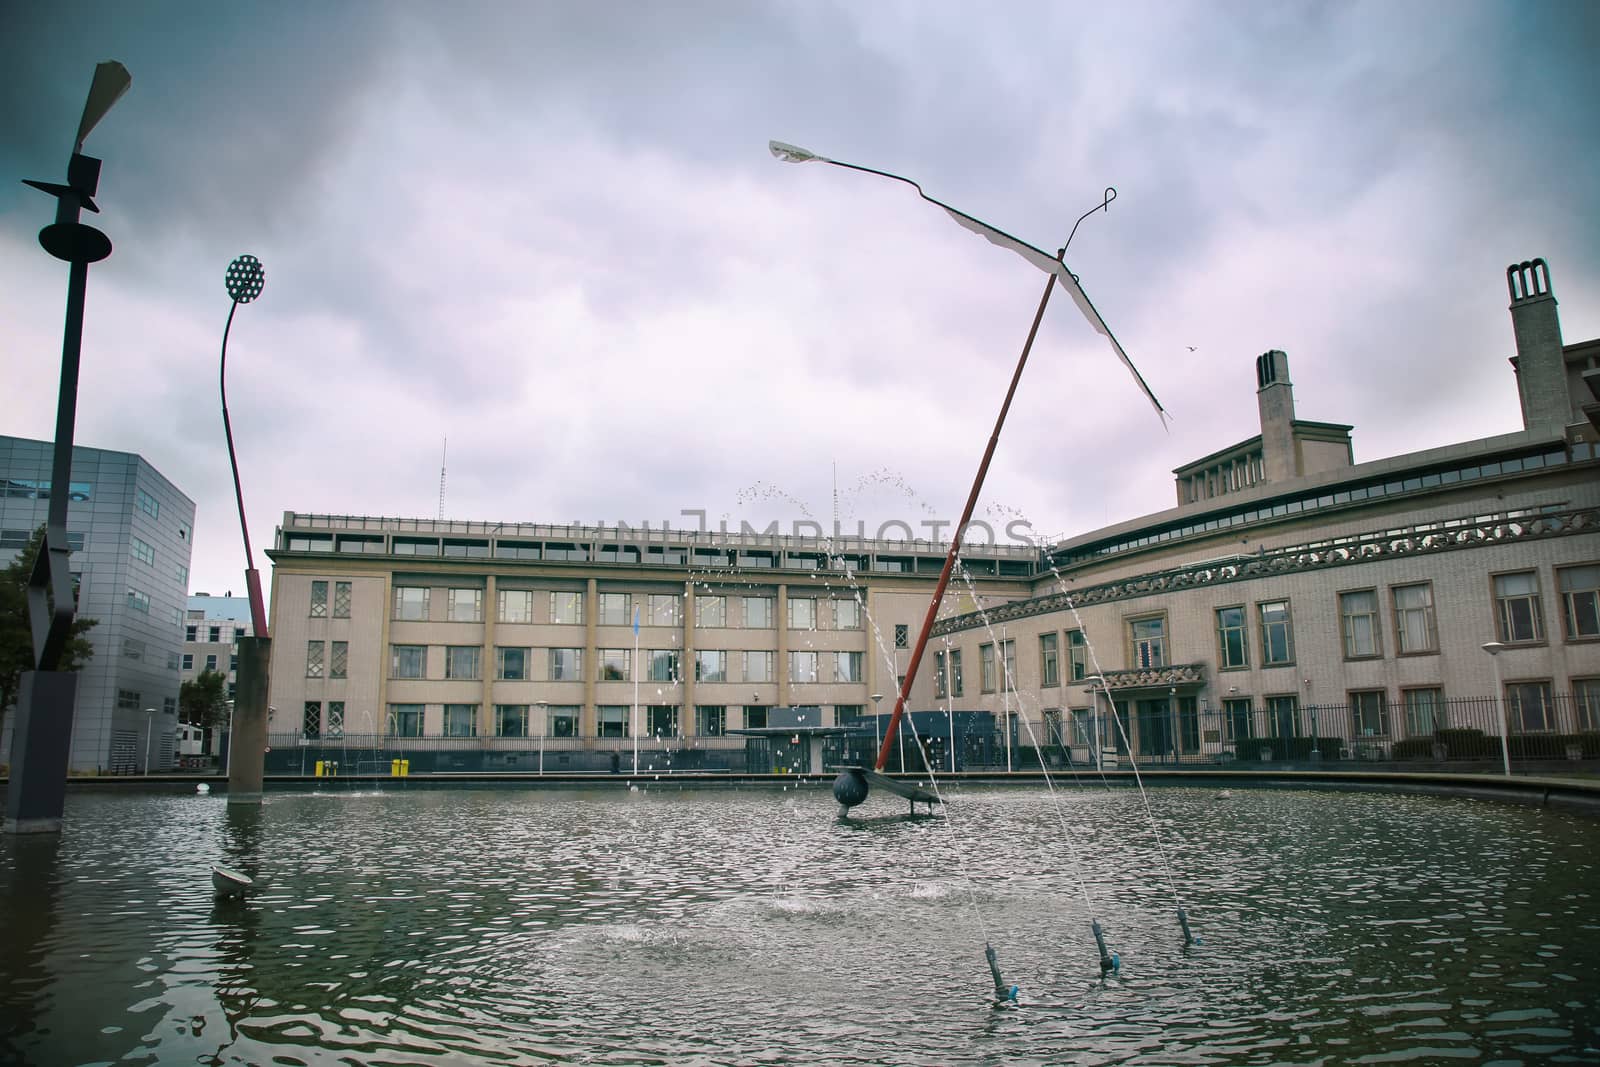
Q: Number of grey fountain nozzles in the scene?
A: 3